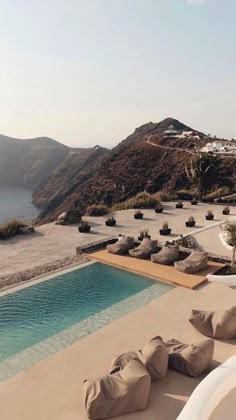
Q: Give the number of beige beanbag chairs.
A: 8